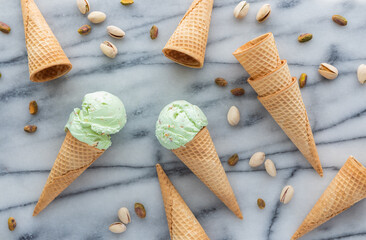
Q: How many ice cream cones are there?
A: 9